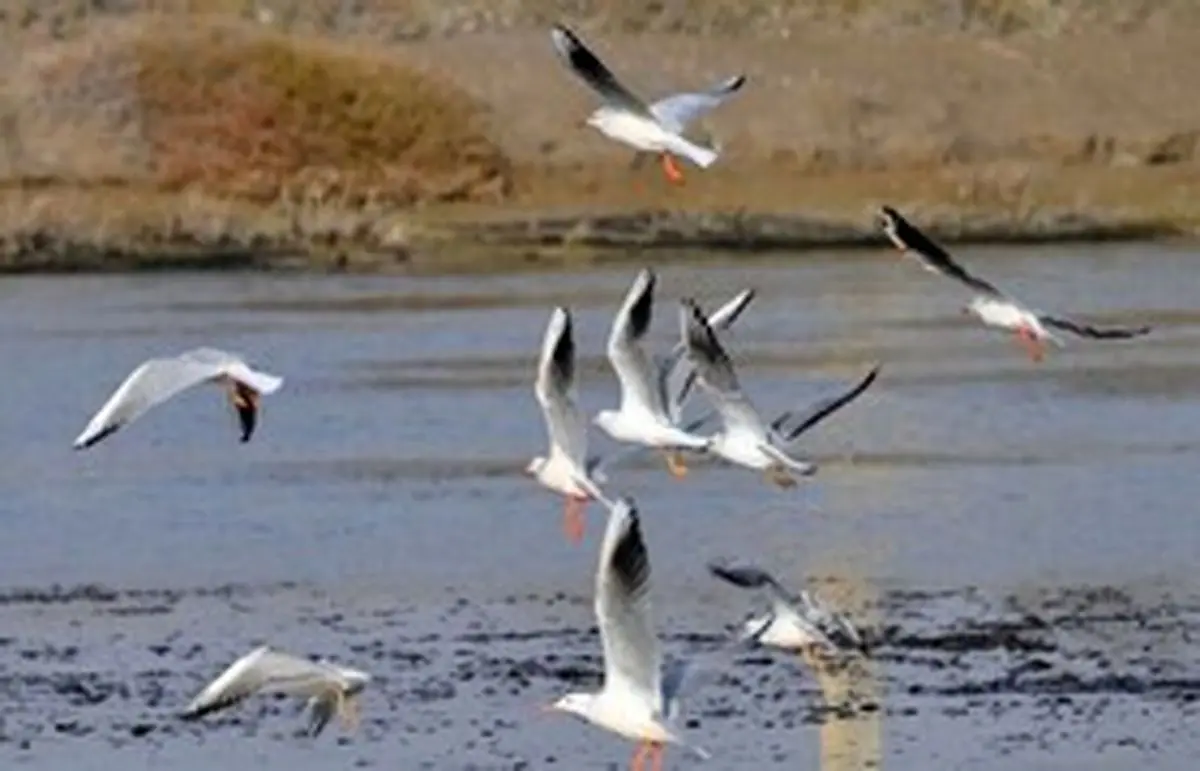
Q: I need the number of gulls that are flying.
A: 9